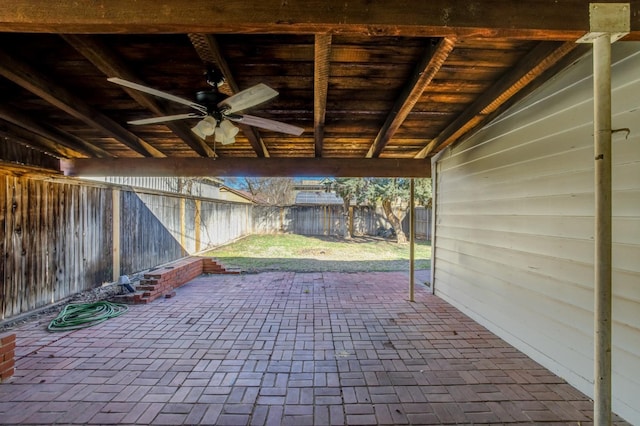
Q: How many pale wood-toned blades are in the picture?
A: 4